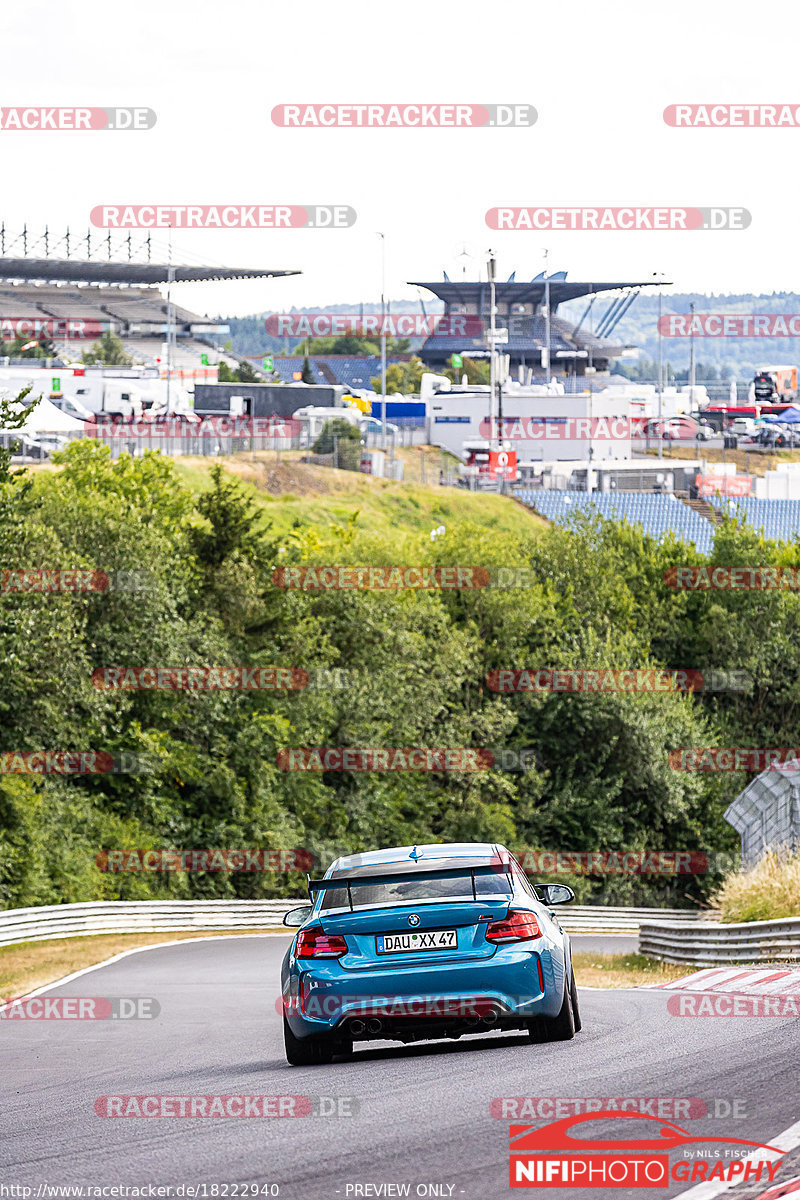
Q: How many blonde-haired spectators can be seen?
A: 0